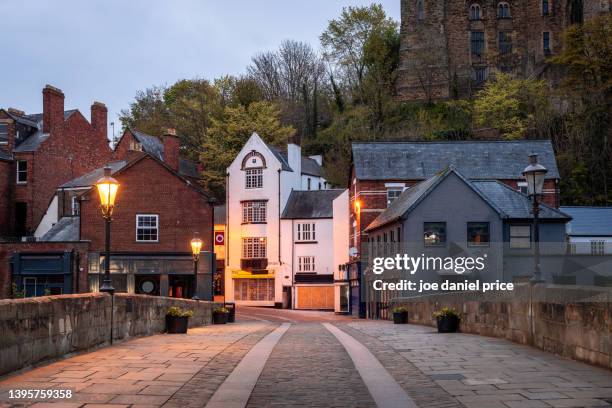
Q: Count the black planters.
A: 4